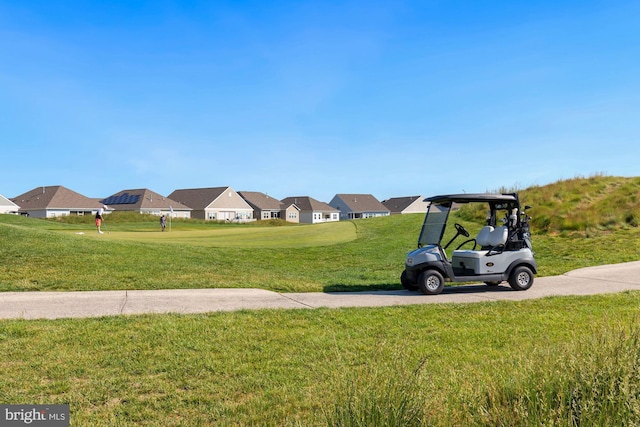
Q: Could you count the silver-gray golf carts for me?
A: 1